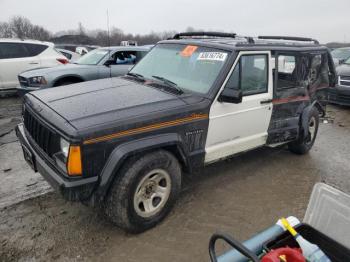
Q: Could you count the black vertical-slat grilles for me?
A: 1